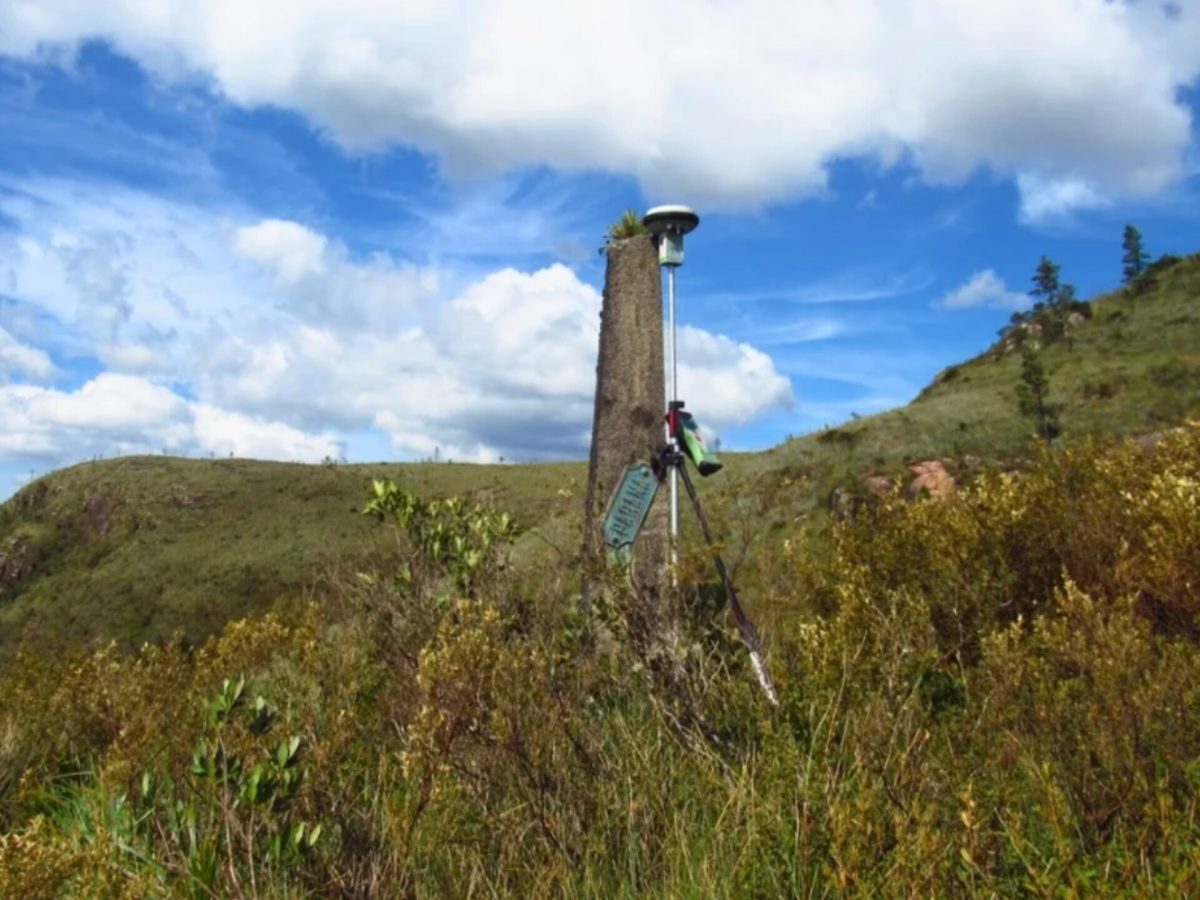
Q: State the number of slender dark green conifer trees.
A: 3